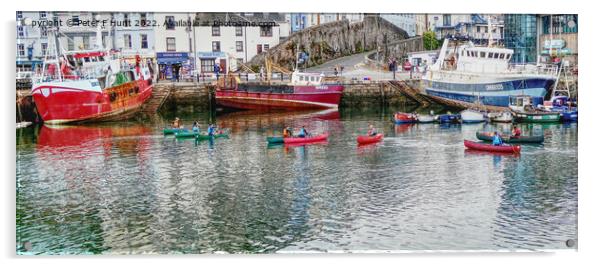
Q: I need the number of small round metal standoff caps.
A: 4